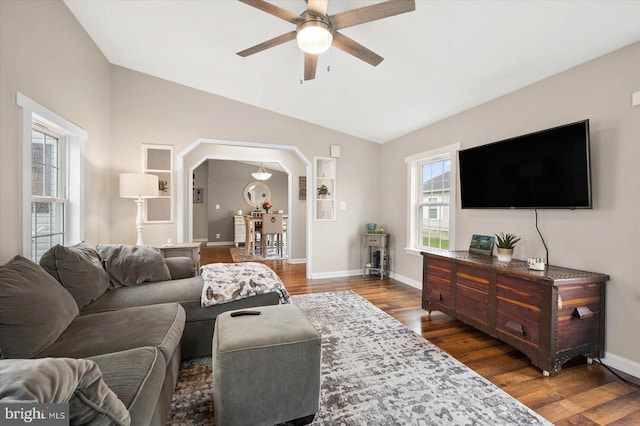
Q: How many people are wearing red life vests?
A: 0